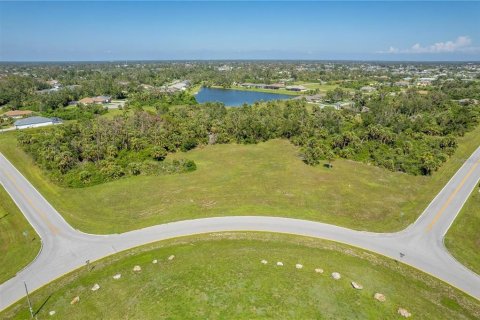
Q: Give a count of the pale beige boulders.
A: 15